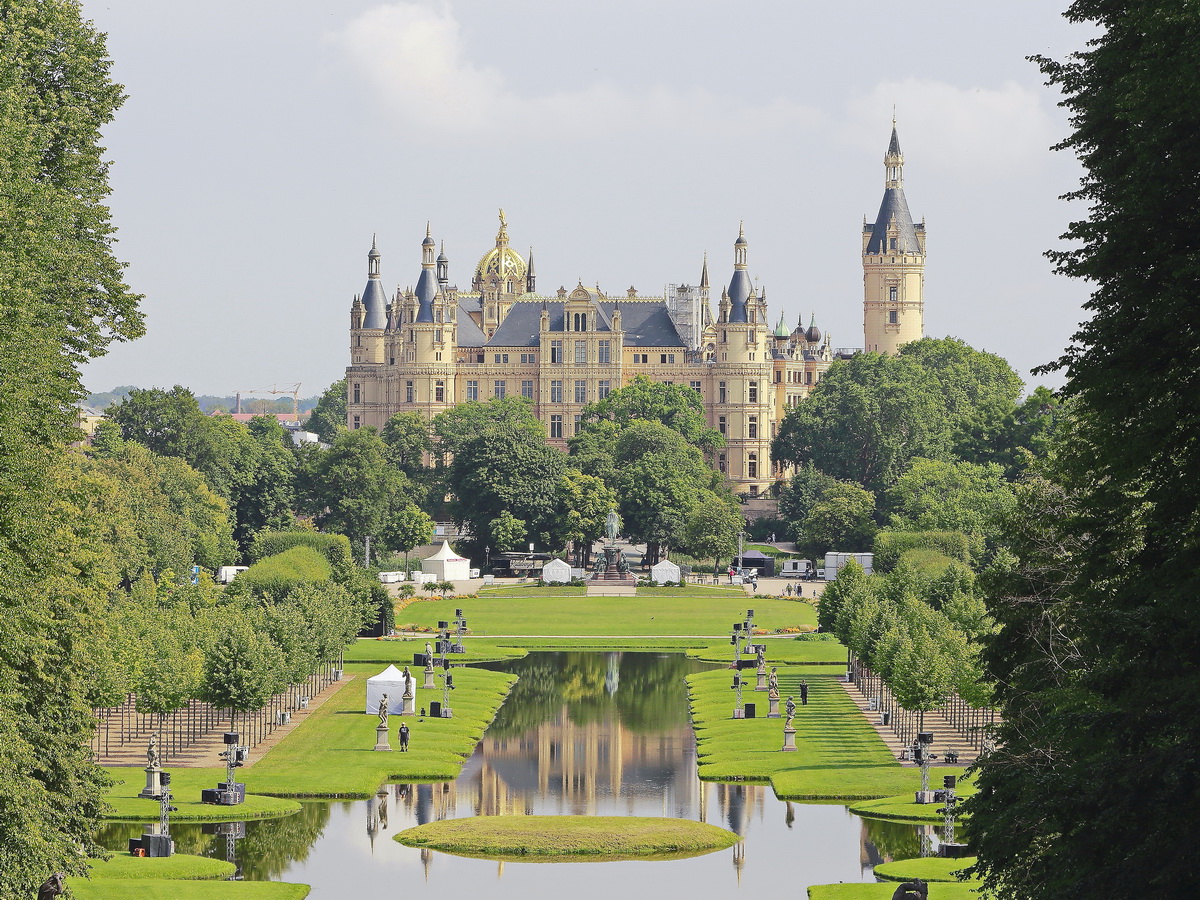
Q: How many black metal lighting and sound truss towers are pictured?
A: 10